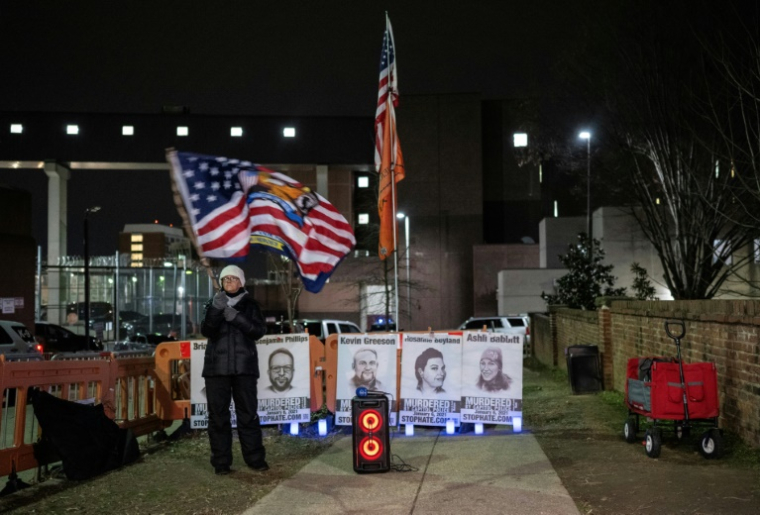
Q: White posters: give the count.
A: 5